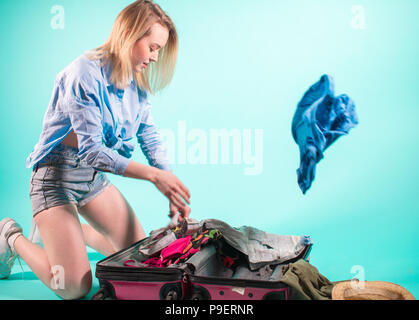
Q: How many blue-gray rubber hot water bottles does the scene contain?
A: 0